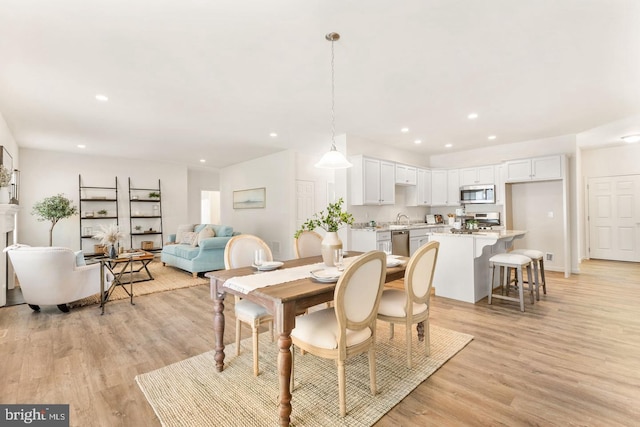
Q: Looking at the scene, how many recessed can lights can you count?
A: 9